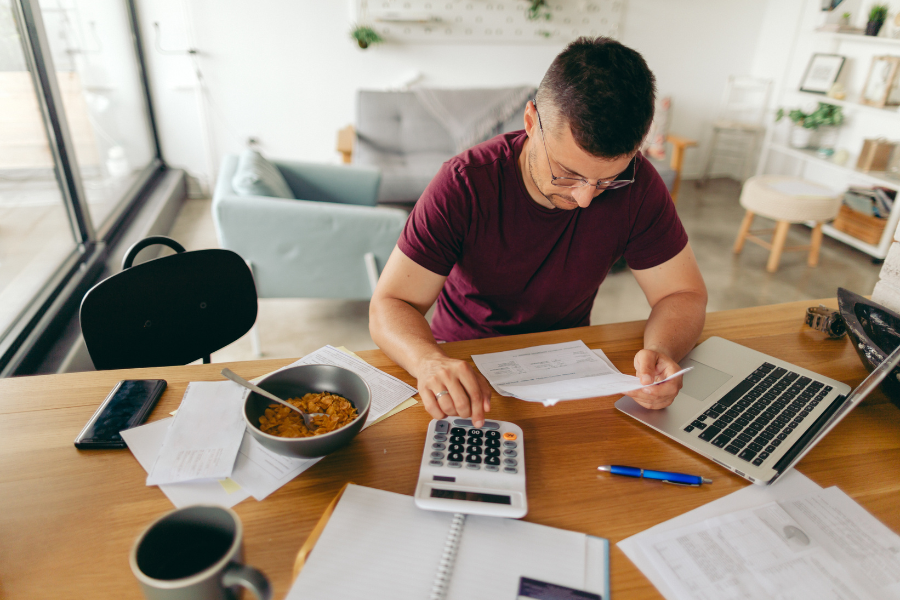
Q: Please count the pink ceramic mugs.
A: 0